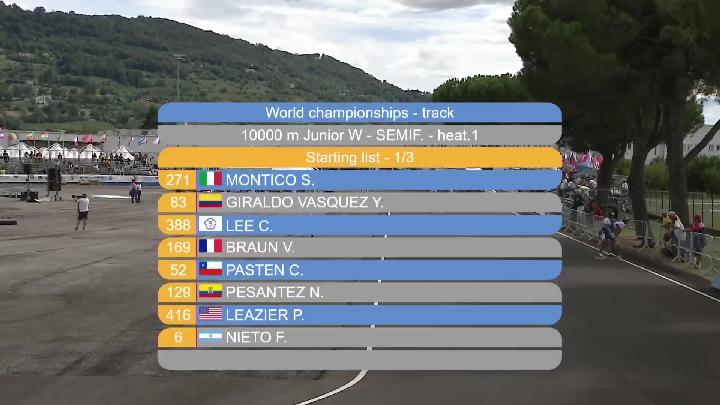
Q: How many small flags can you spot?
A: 8